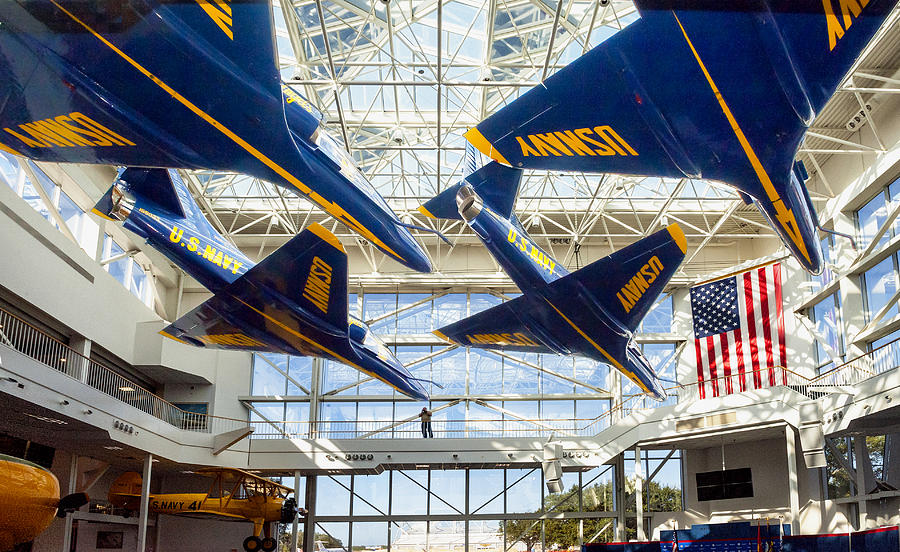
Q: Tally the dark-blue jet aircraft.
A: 4